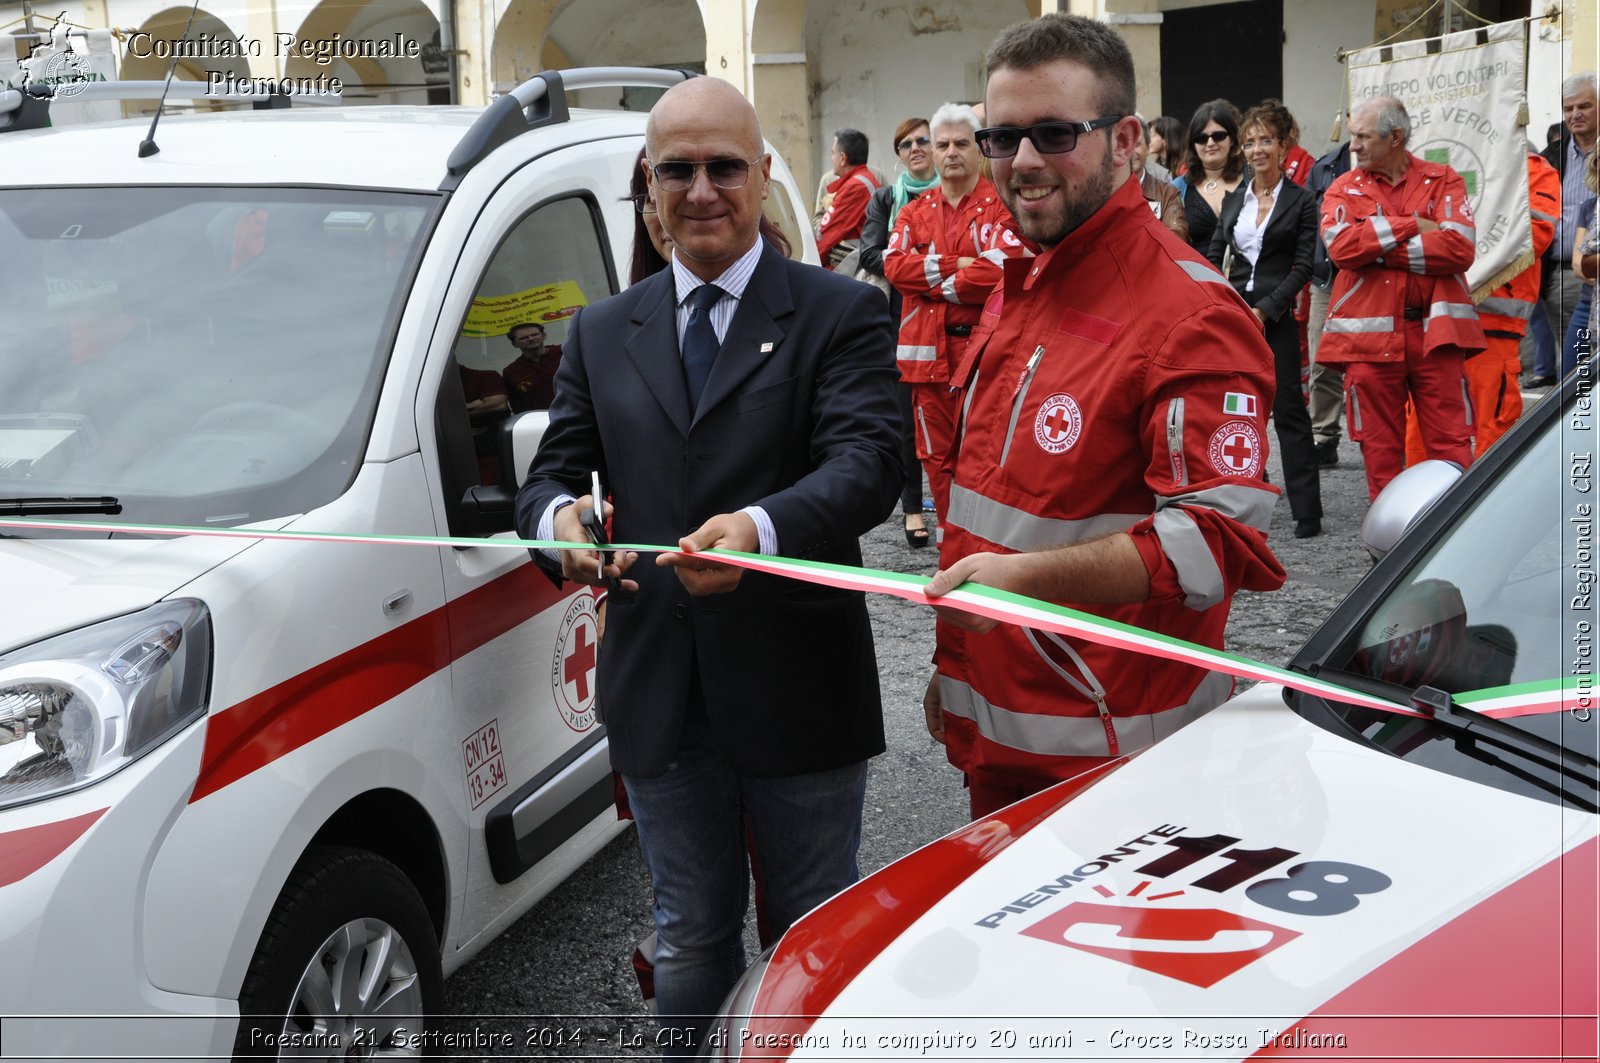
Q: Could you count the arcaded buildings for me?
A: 1